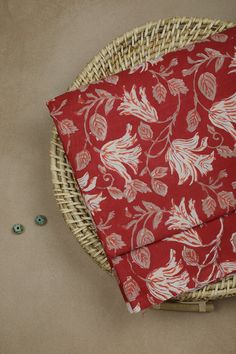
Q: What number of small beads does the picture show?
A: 2